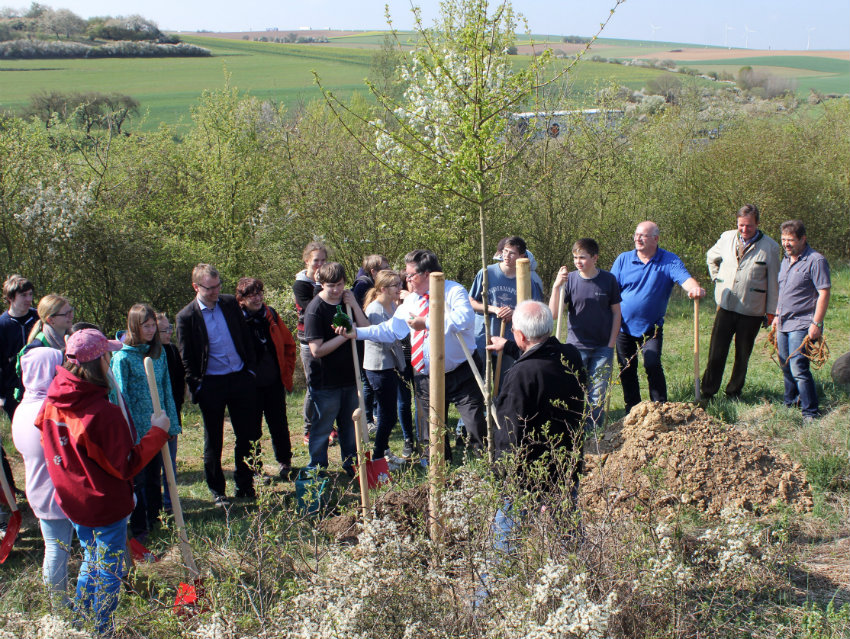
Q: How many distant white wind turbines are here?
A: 4